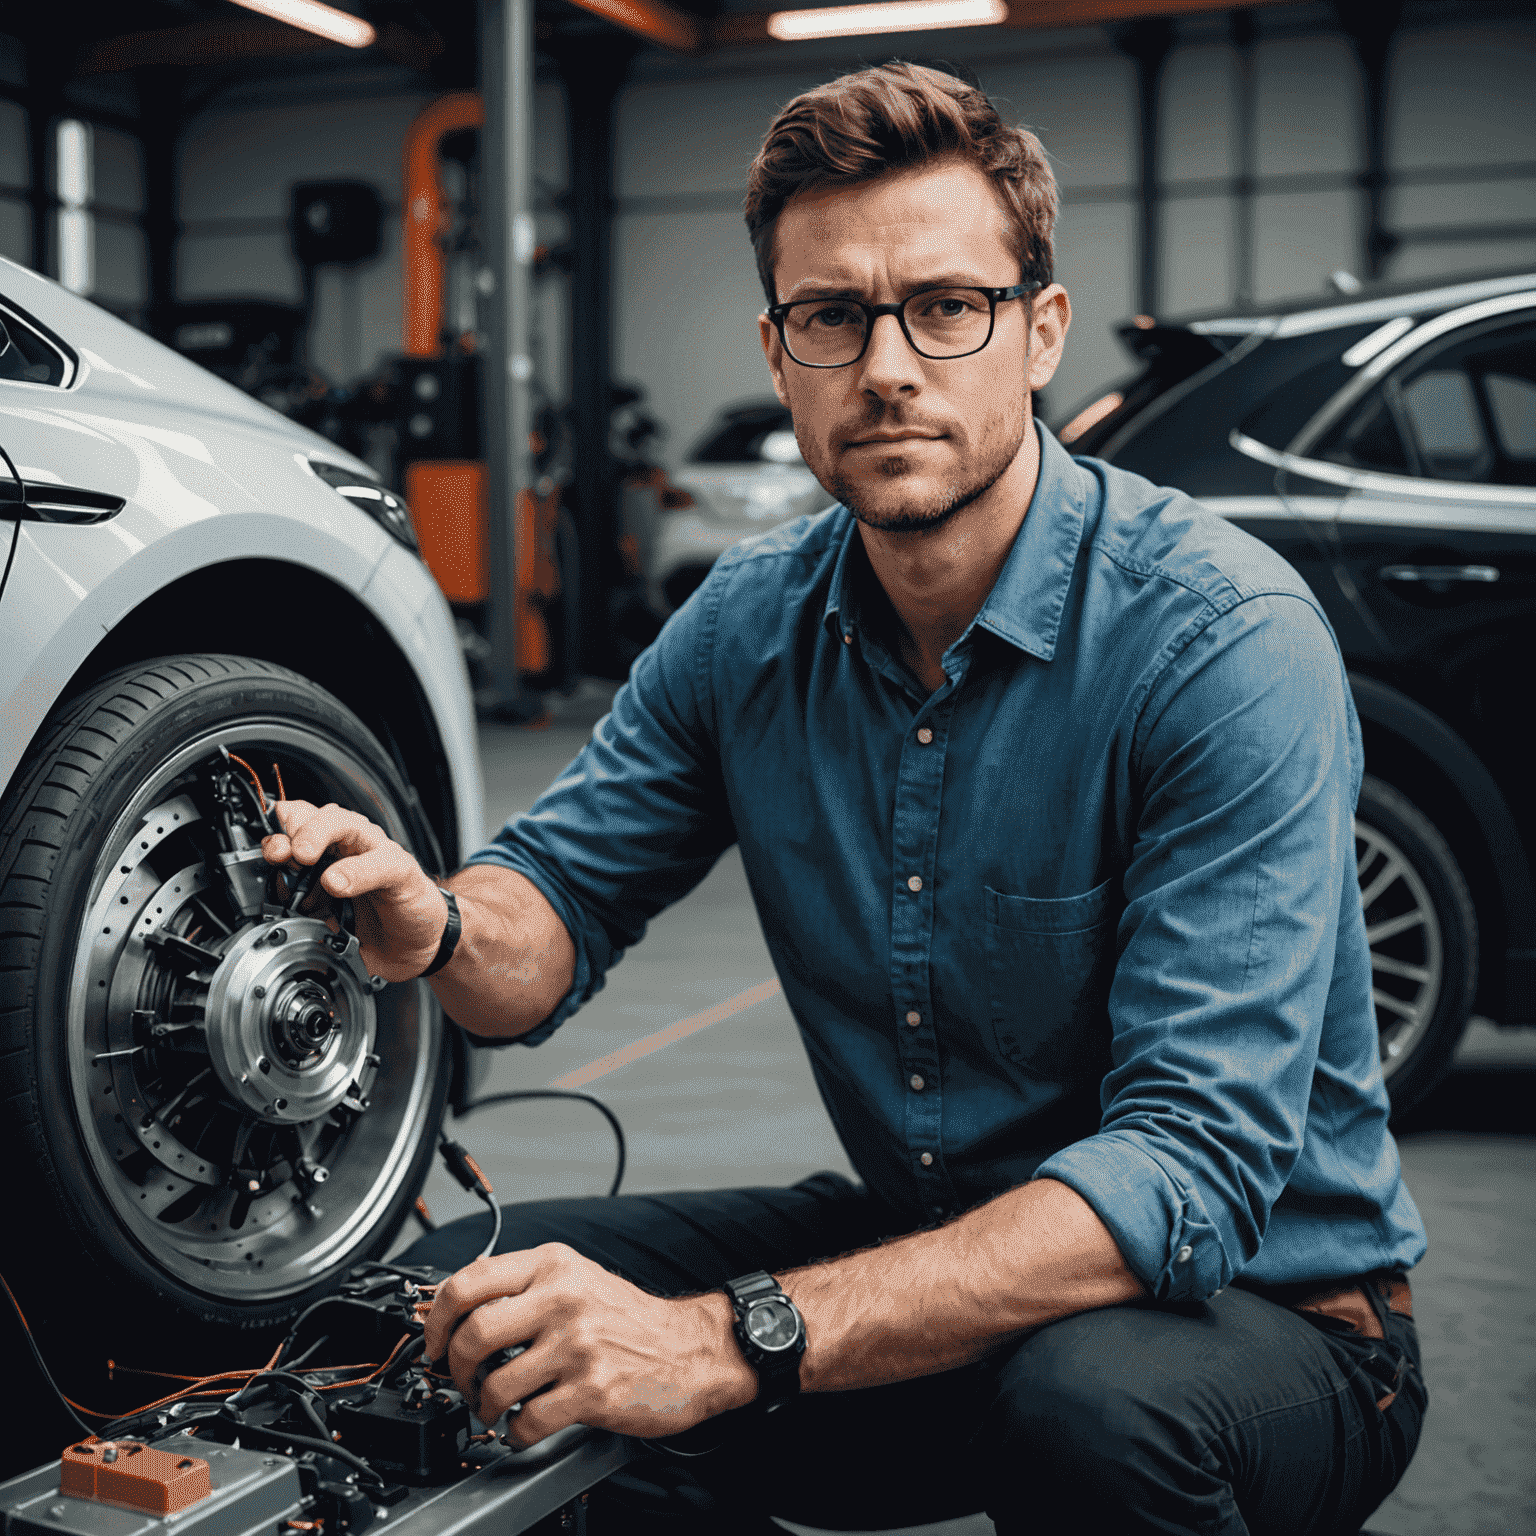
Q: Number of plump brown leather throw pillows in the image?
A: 0